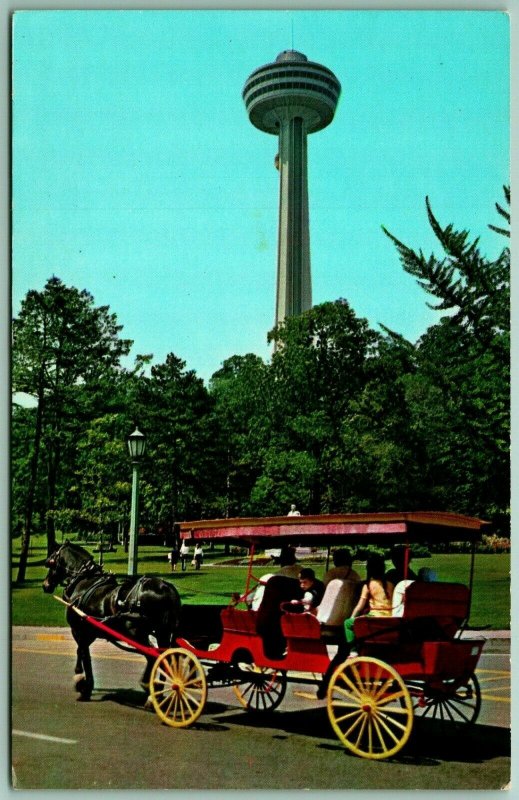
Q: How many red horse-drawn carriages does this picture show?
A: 1